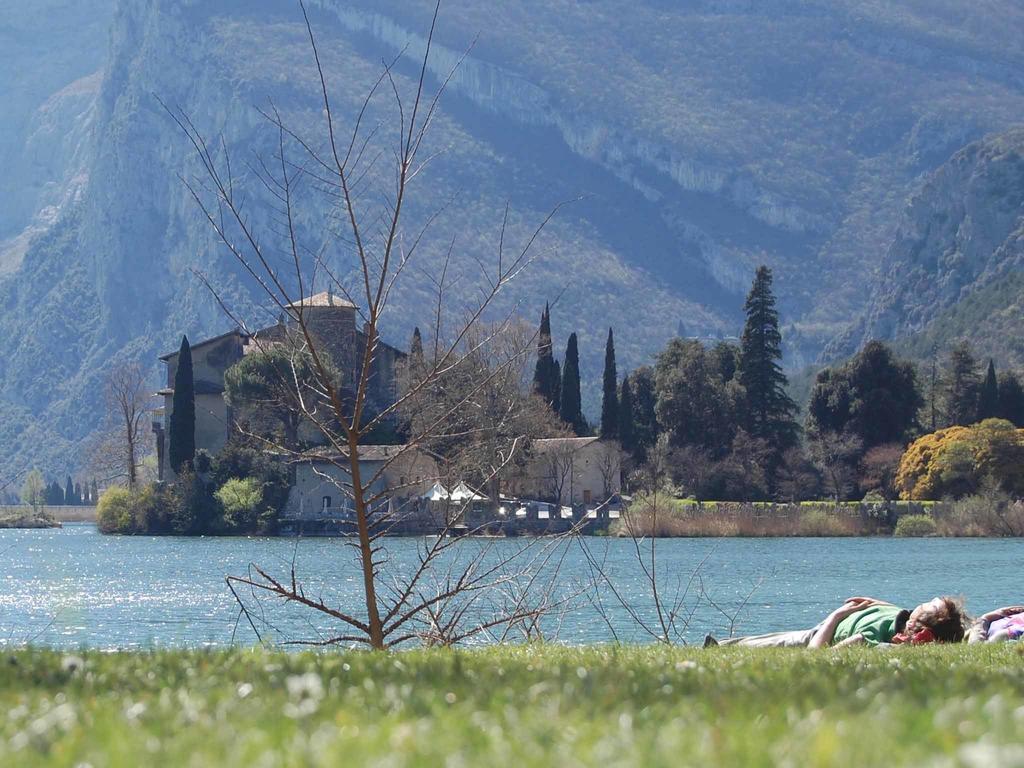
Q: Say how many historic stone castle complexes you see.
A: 1